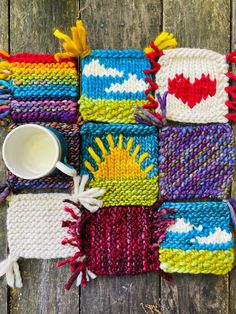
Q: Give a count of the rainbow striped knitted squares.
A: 1